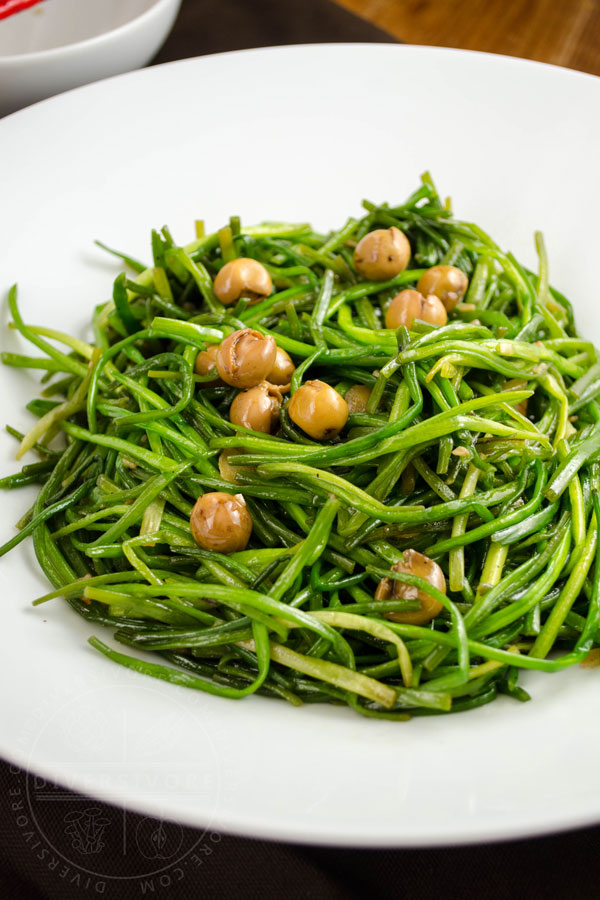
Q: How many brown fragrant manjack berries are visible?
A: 11